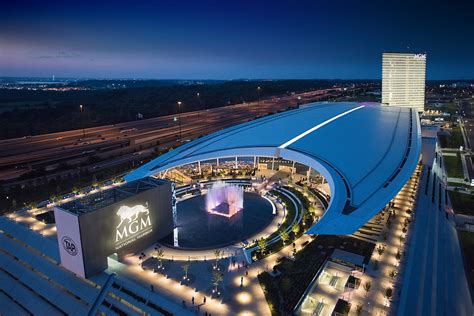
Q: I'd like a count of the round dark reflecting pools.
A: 1